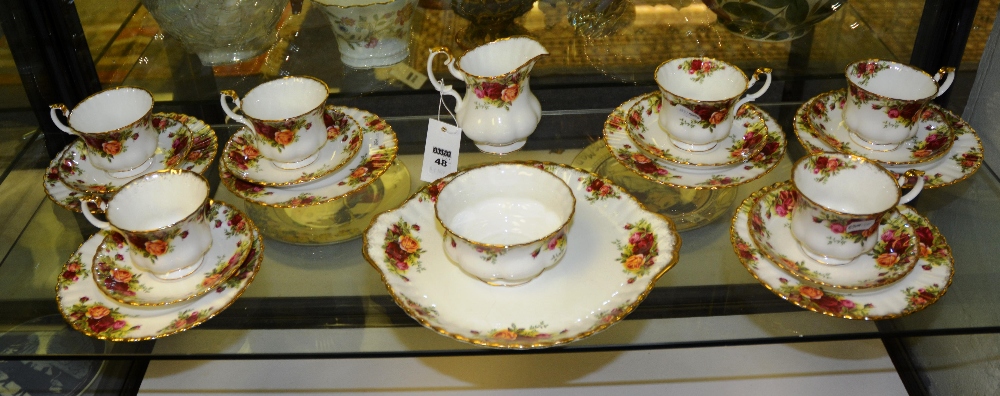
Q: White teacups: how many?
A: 6